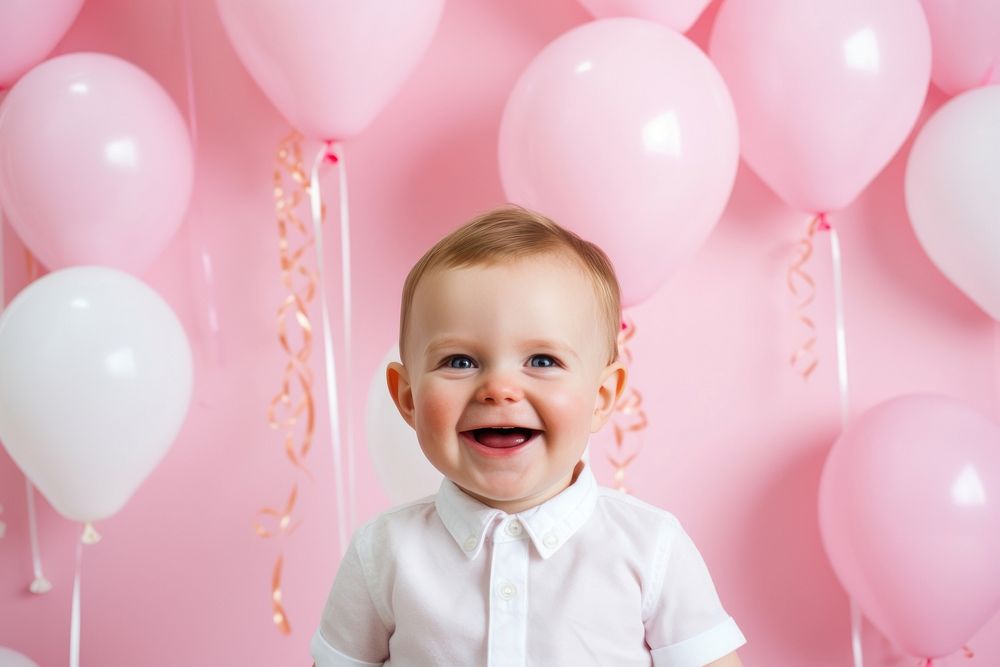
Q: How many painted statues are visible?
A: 0